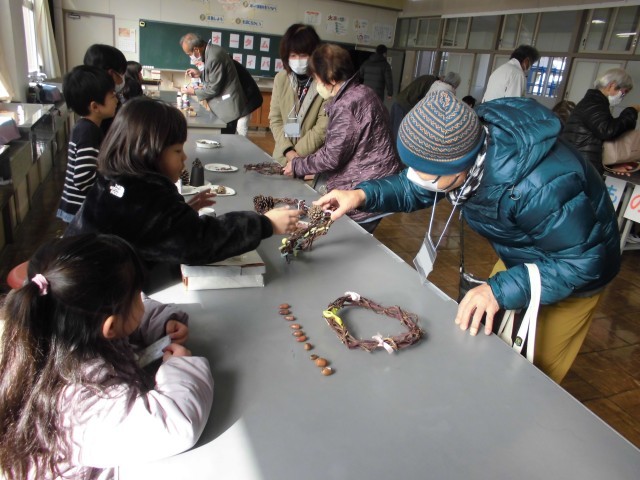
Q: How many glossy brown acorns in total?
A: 10